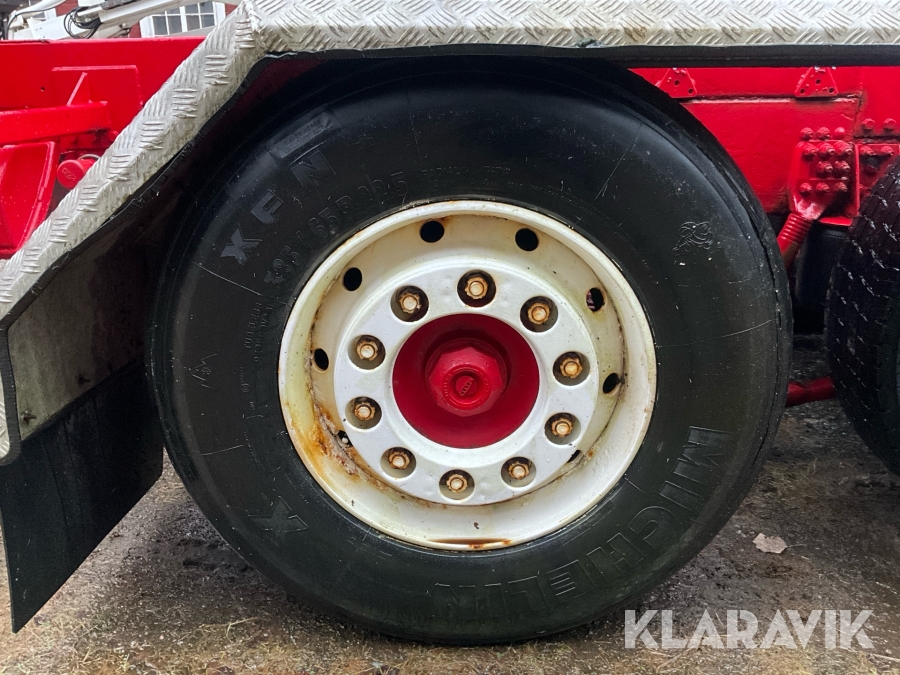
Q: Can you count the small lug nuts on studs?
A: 10